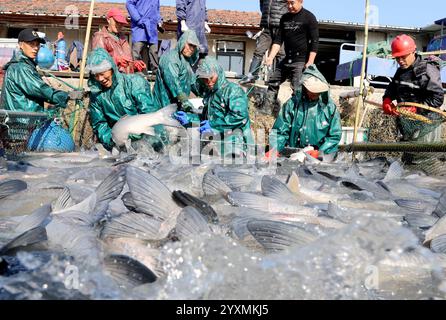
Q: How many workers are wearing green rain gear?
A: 5